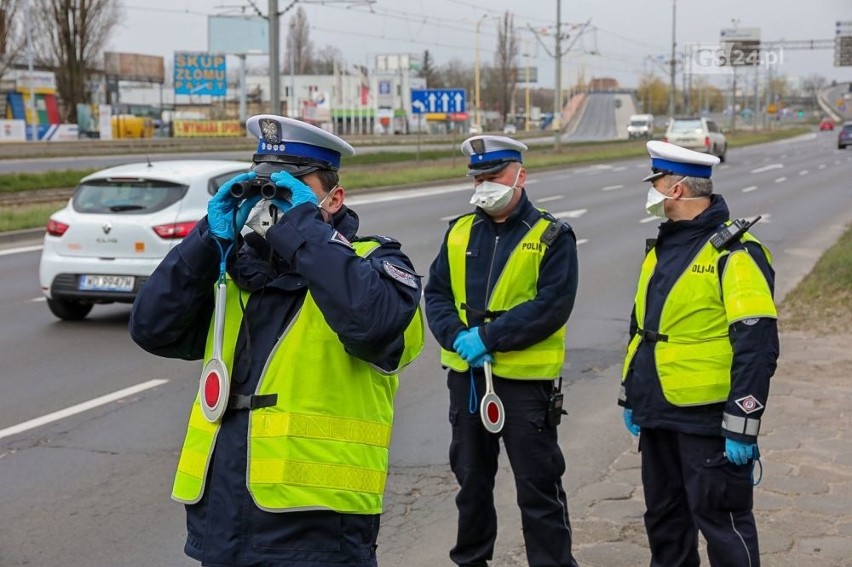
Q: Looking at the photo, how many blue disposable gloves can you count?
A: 6